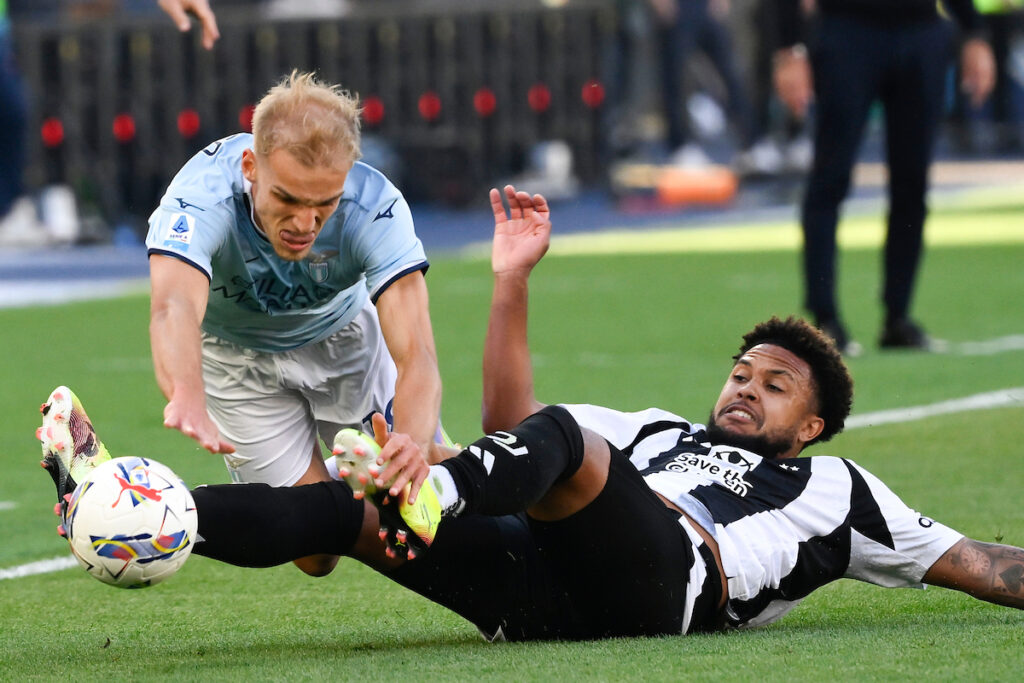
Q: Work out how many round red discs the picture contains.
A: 9